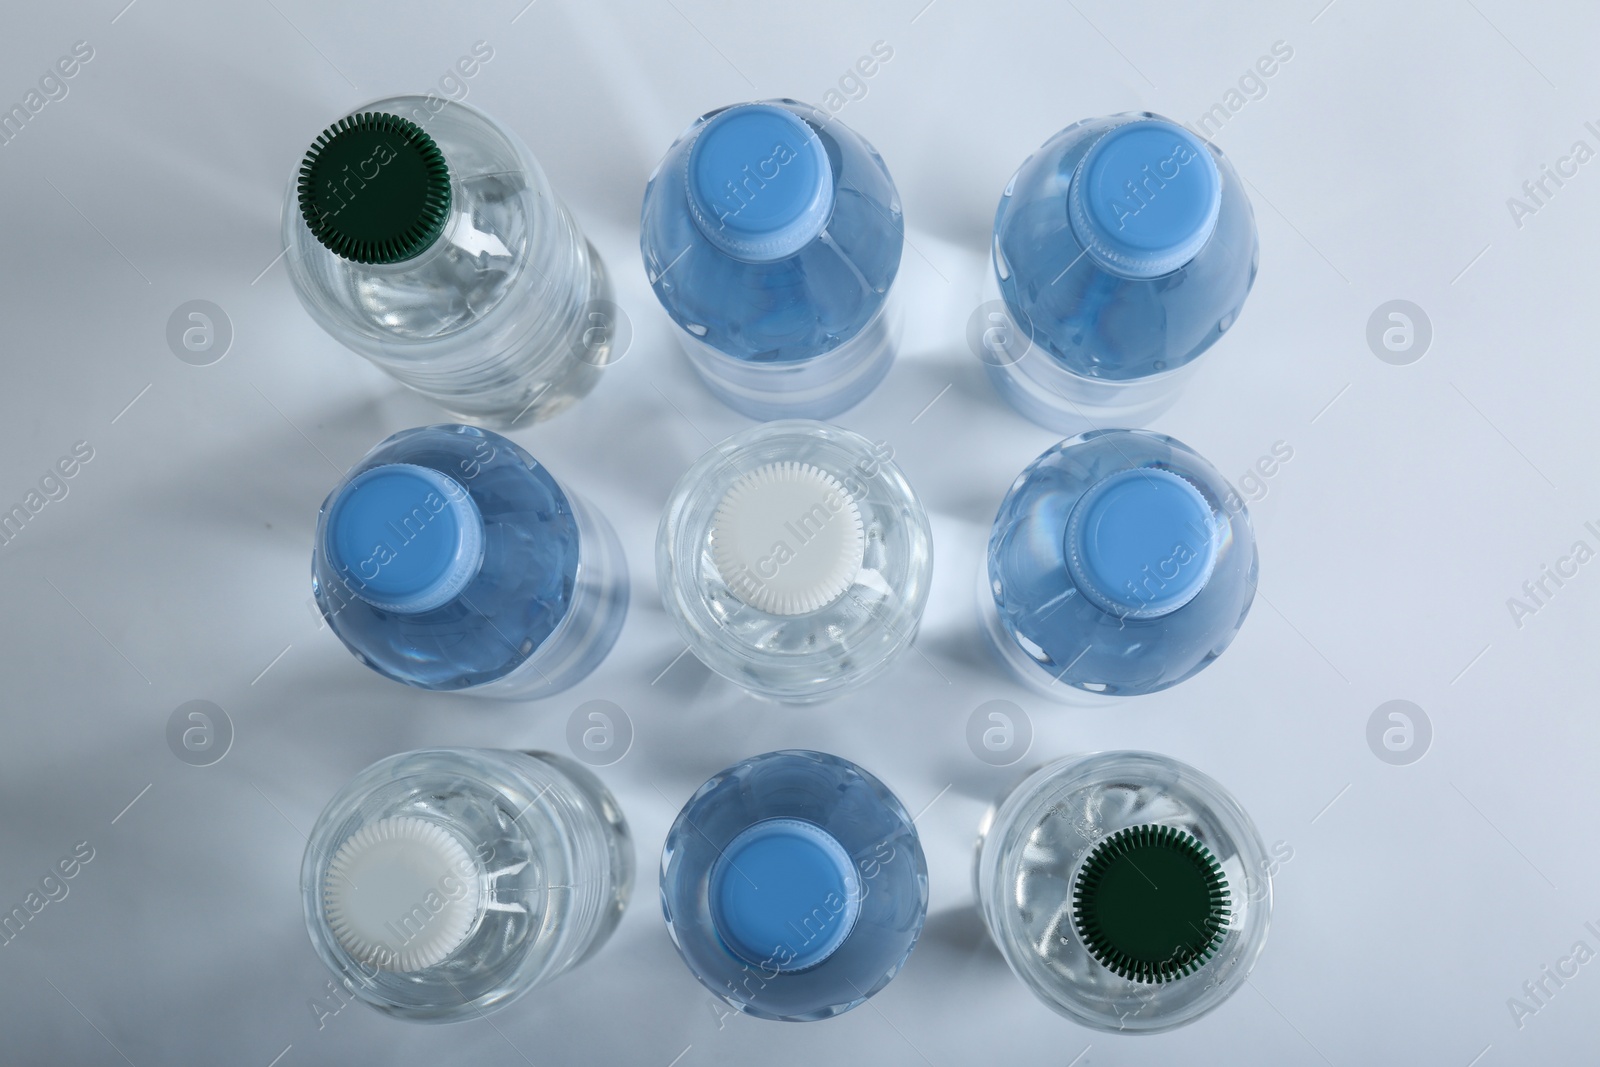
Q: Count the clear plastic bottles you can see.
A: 4